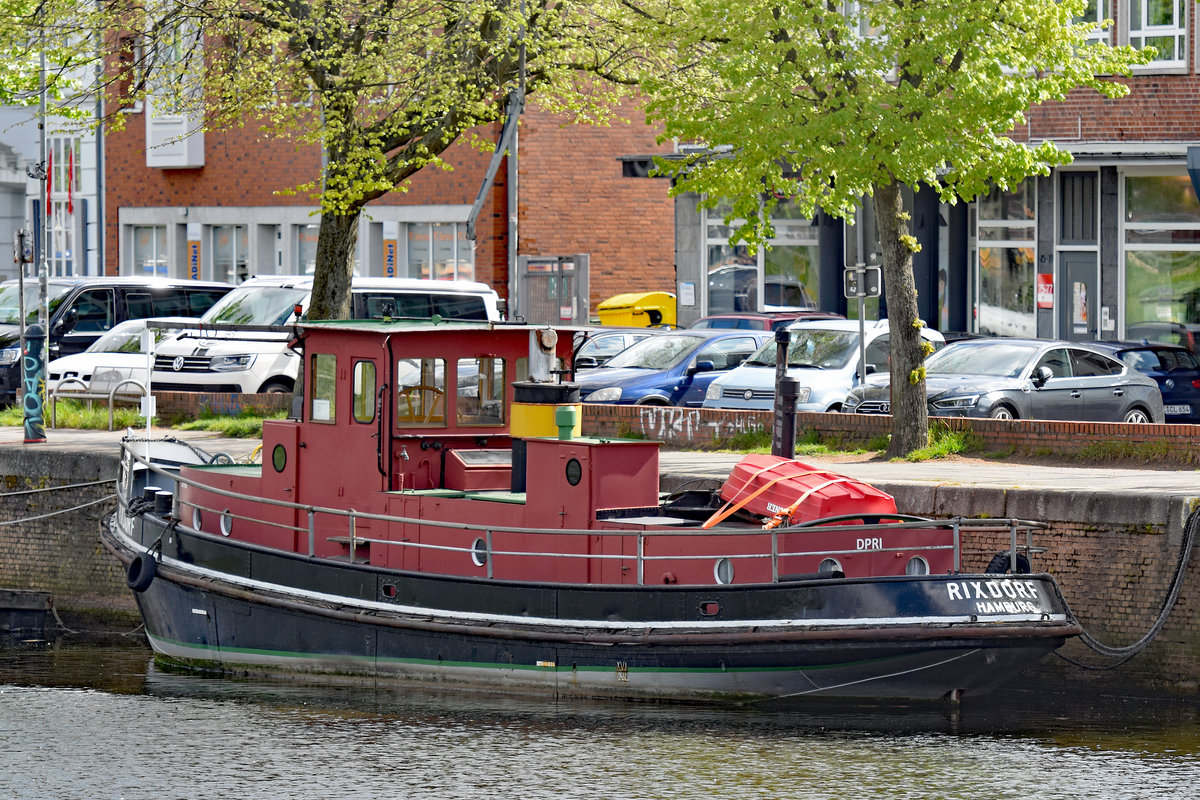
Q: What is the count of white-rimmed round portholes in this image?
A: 6